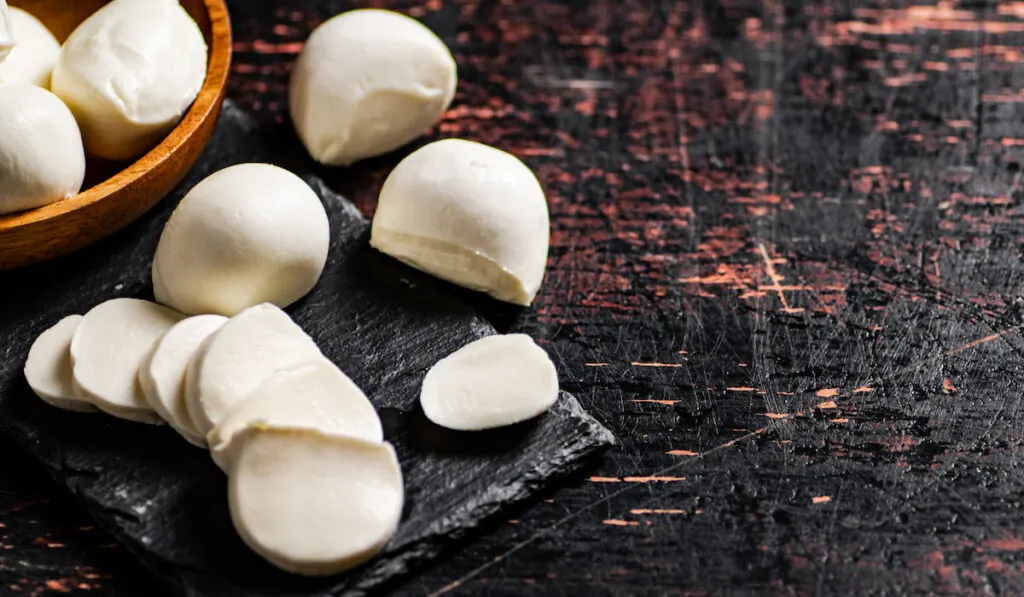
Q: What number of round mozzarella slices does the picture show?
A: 7